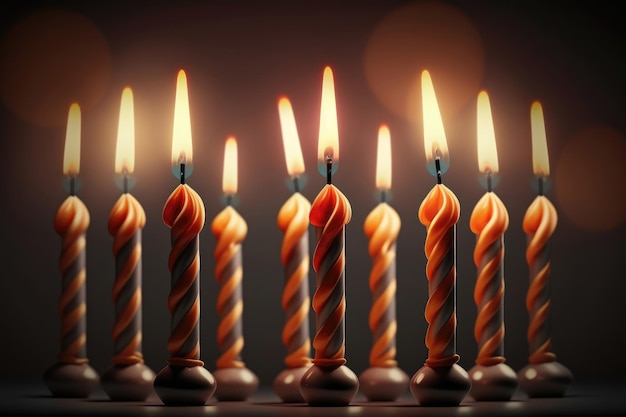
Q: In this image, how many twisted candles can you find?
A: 10